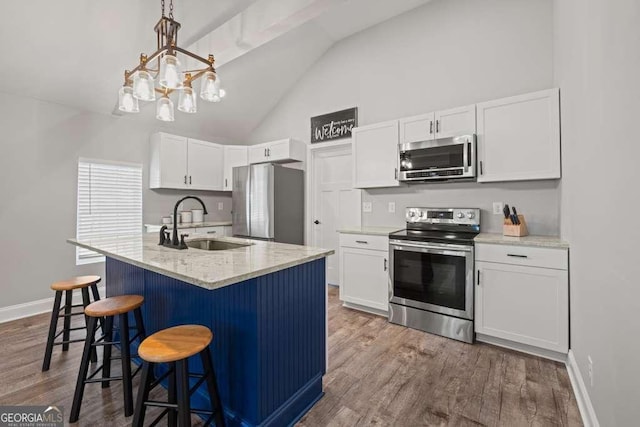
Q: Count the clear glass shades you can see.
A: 6